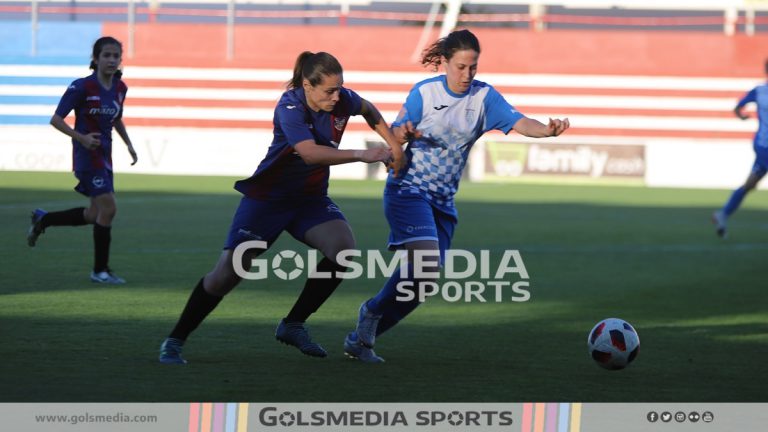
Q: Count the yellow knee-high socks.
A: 0